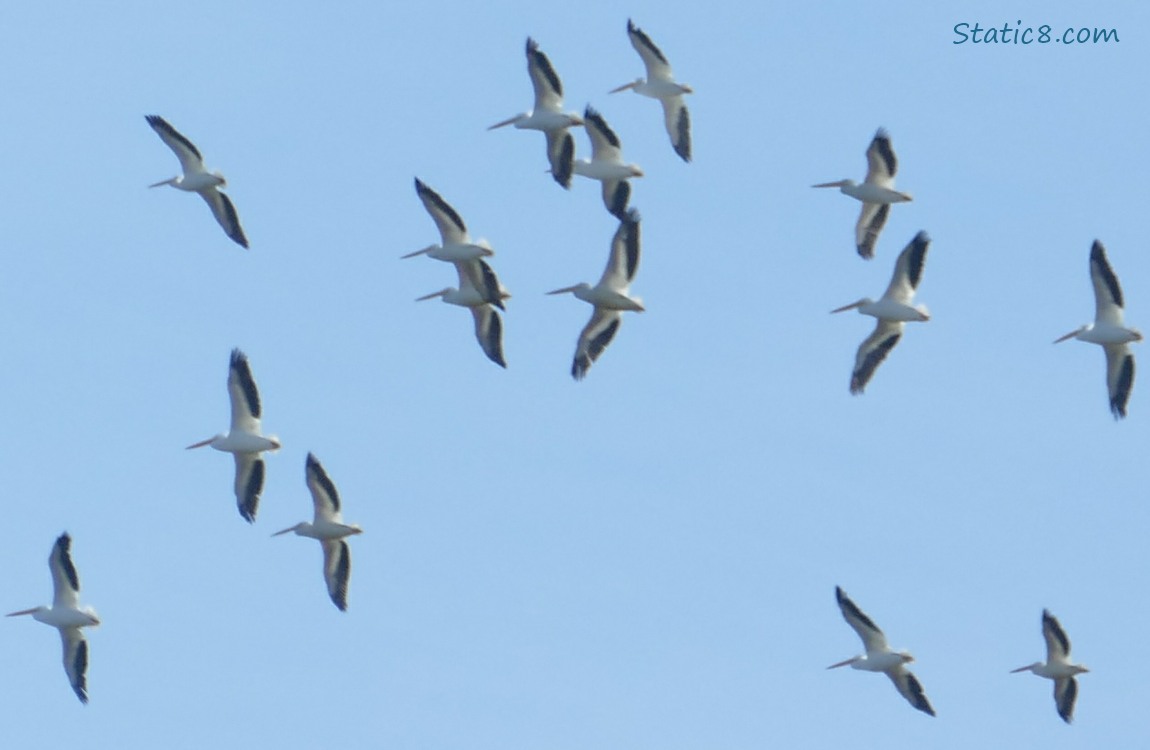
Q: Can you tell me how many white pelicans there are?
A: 15